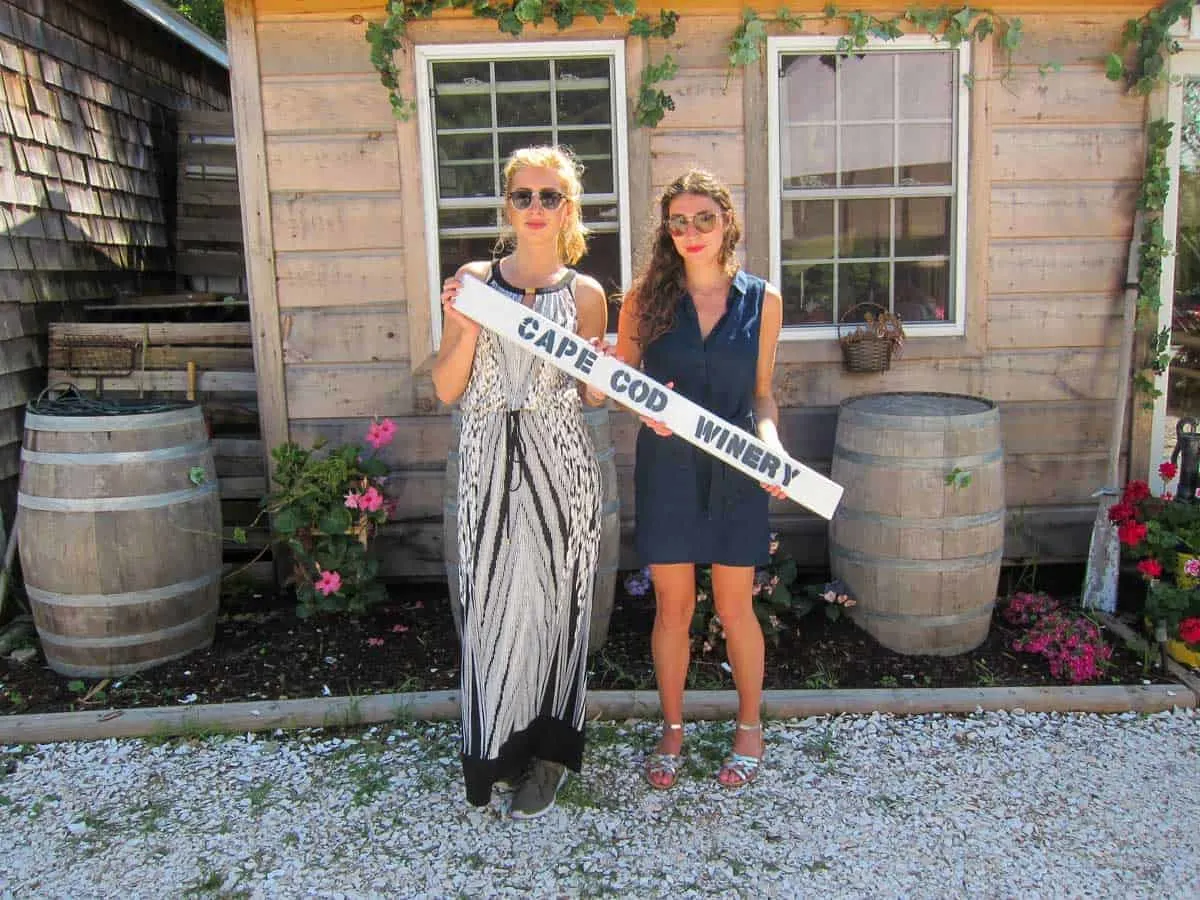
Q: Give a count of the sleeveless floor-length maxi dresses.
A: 1